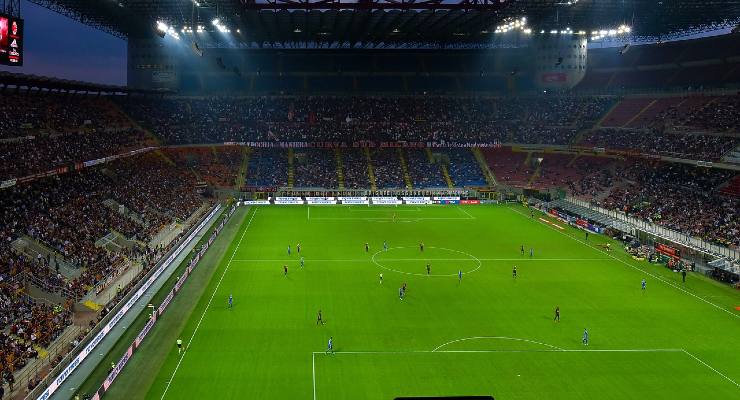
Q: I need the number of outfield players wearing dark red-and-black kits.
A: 10